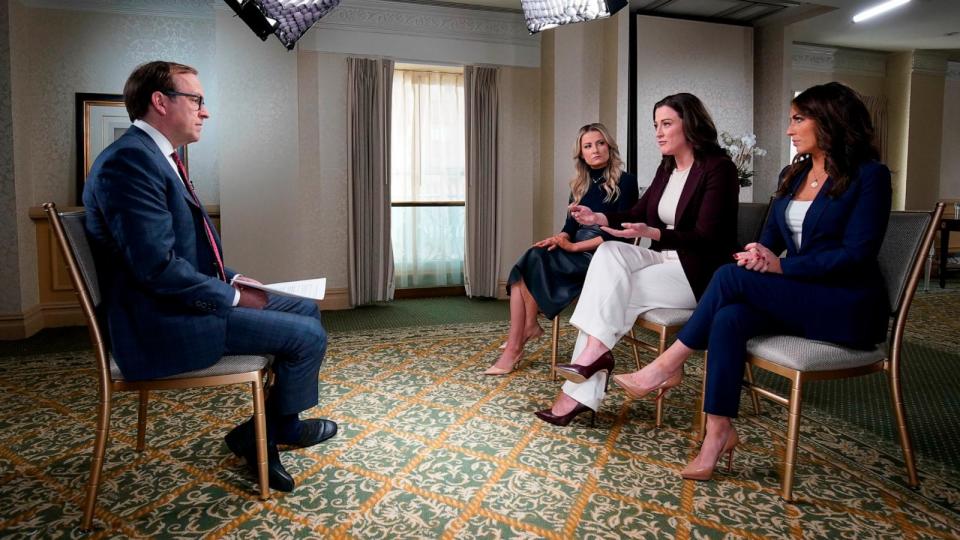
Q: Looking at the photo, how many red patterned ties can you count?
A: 1